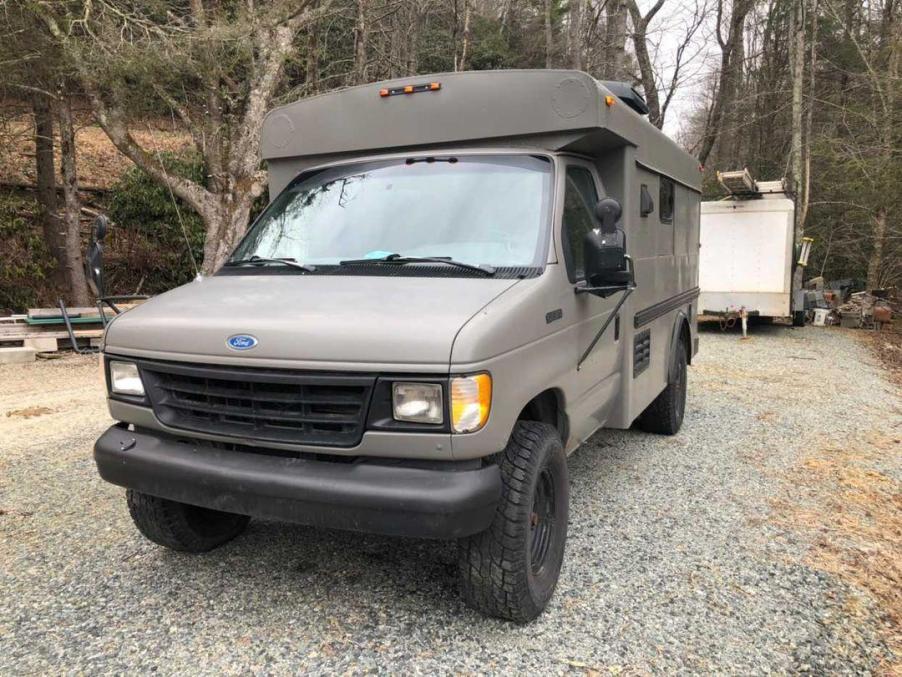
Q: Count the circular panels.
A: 2